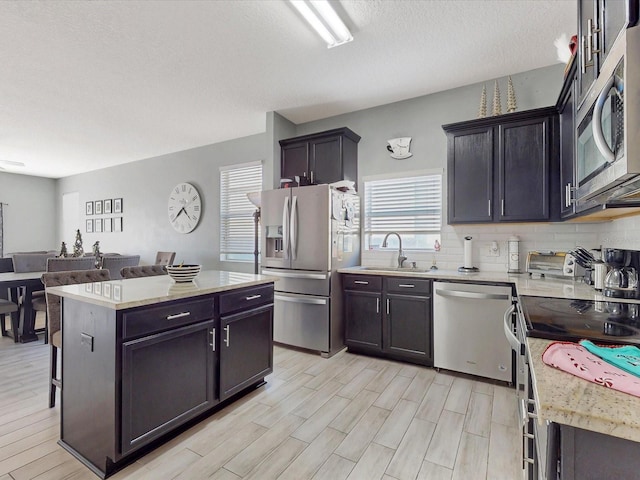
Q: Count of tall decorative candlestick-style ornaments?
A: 3